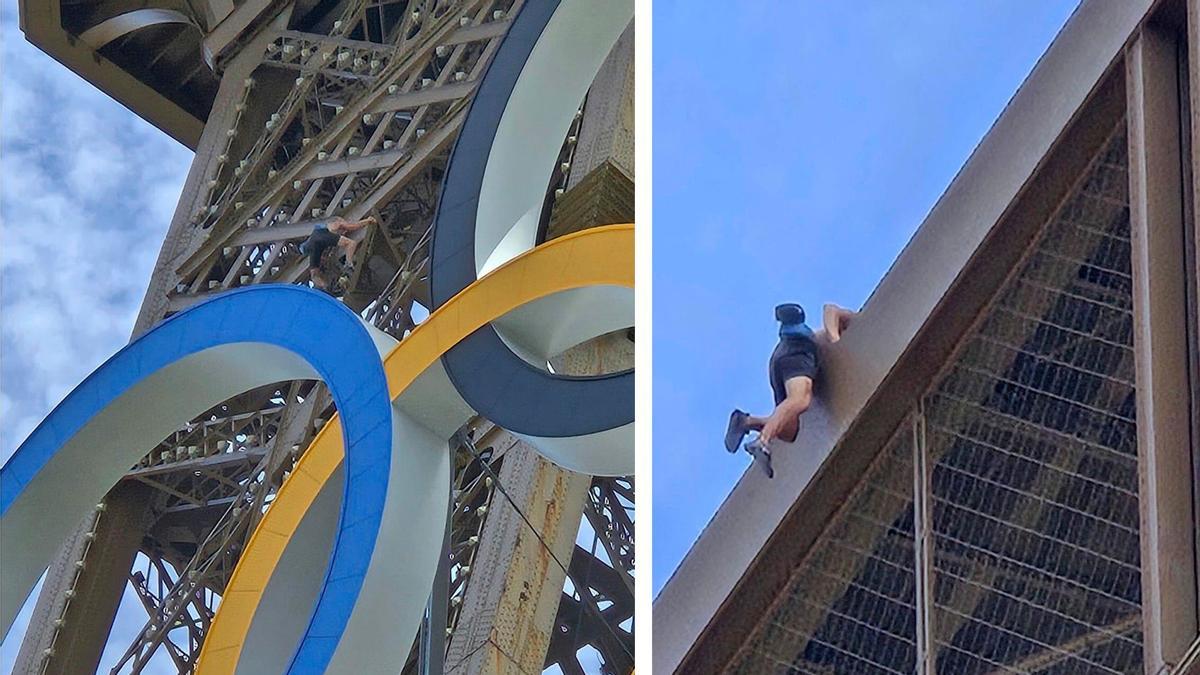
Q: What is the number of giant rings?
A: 3